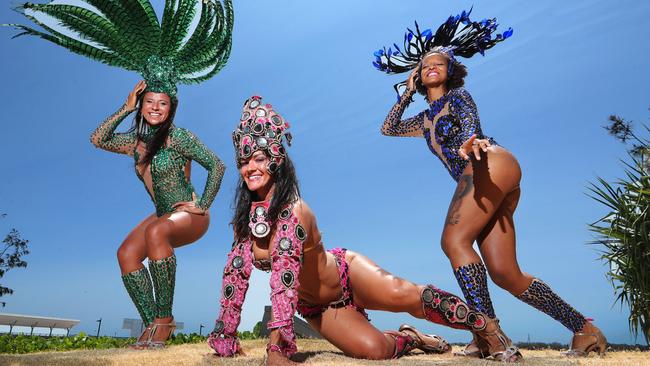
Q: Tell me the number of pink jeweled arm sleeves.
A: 2